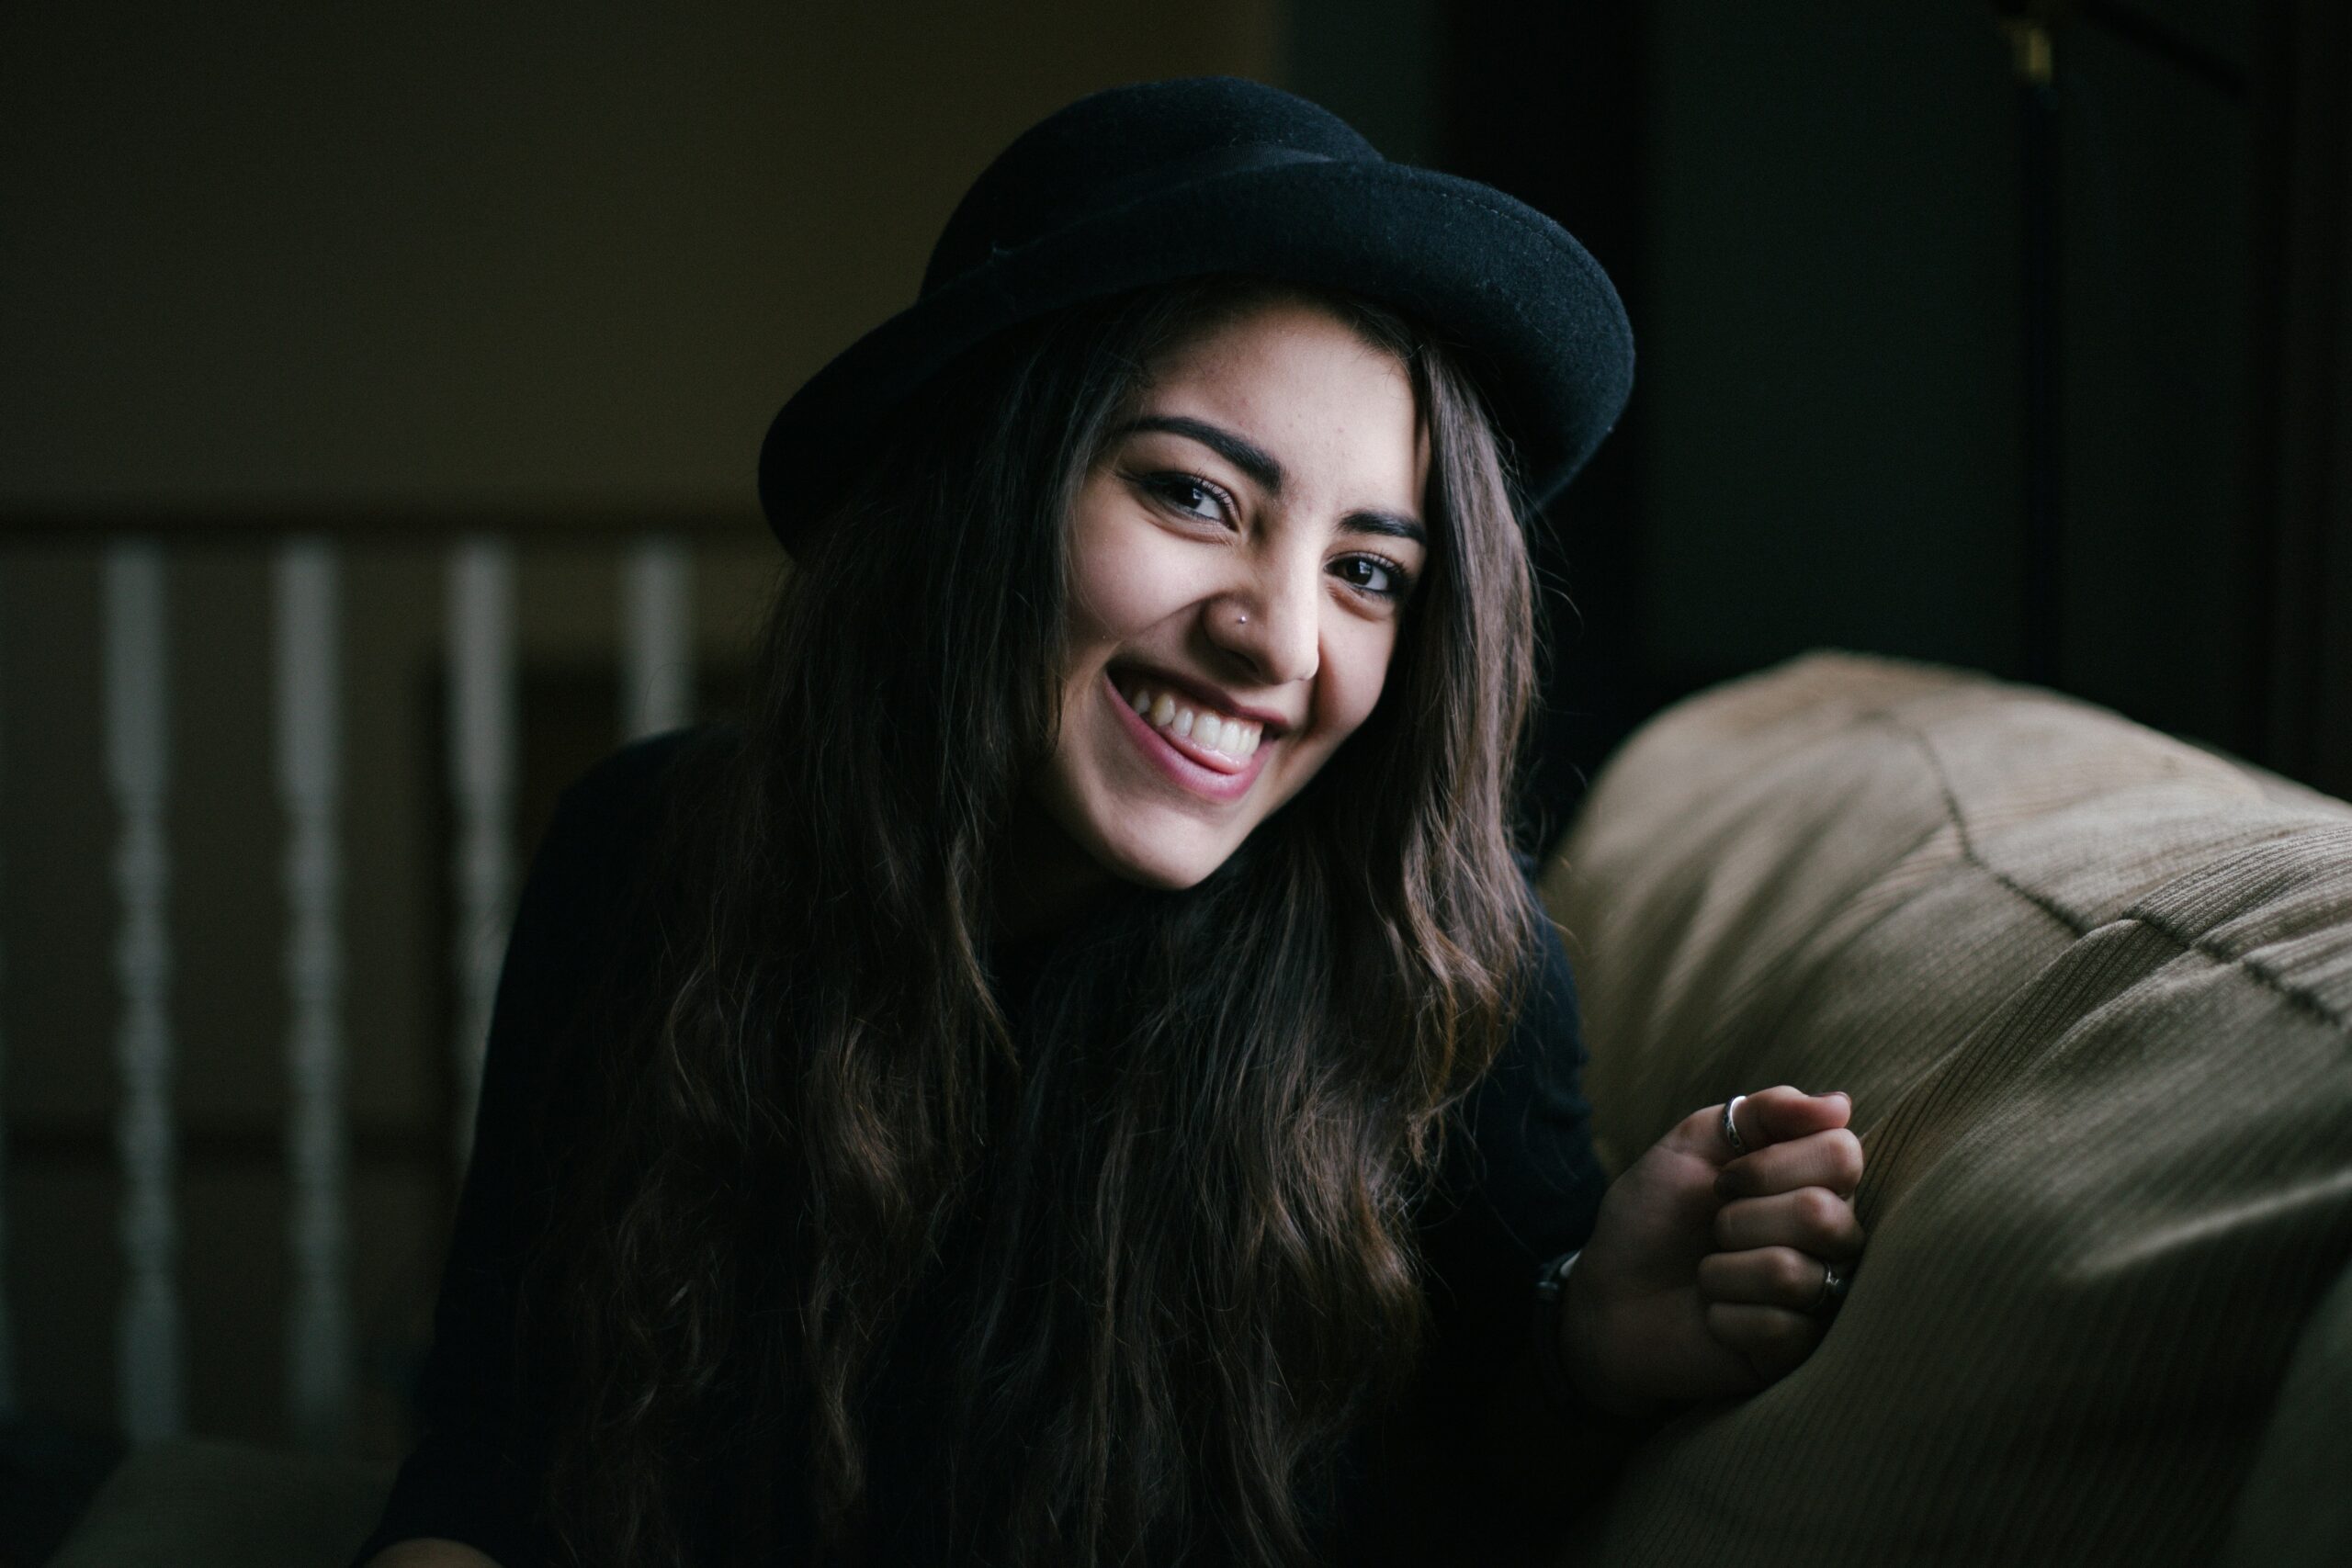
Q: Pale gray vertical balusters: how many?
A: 4